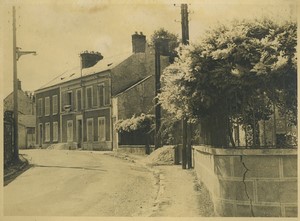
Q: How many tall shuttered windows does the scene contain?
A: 12